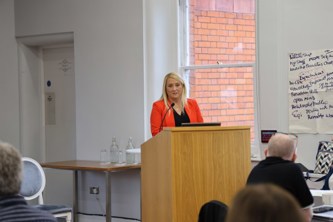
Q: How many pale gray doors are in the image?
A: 1